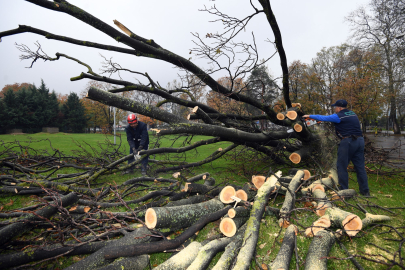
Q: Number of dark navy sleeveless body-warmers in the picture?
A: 1